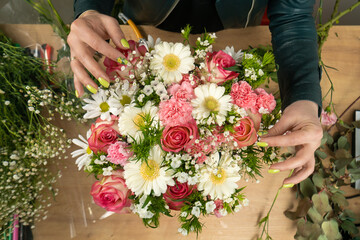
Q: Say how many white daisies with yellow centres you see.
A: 8